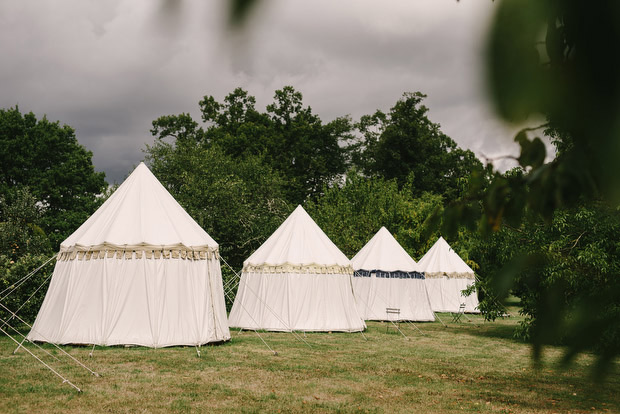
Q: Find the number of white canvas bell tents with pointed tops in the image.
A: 4